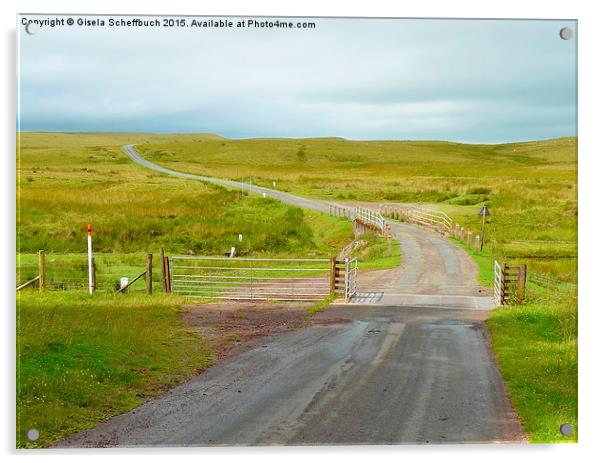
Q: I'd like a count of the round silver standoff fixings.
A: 4